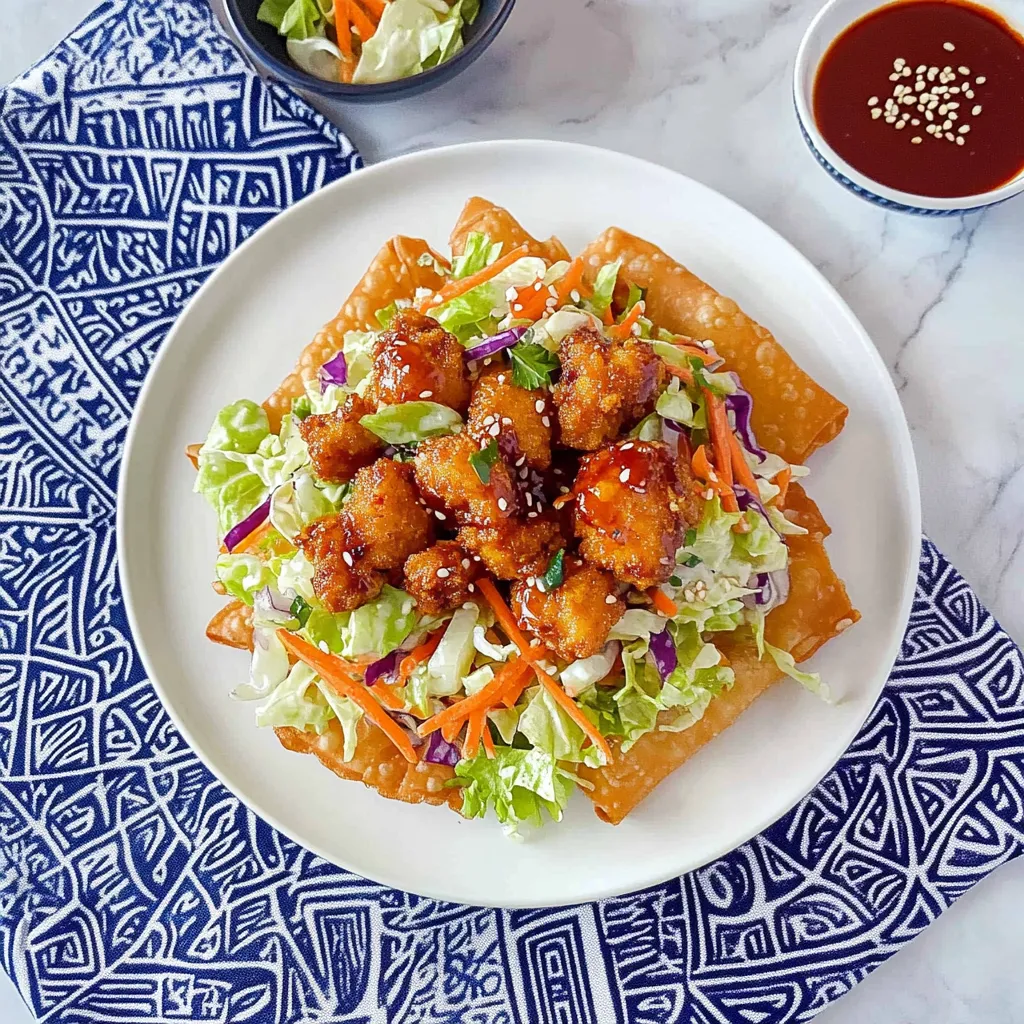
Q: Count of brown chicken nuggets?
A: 11